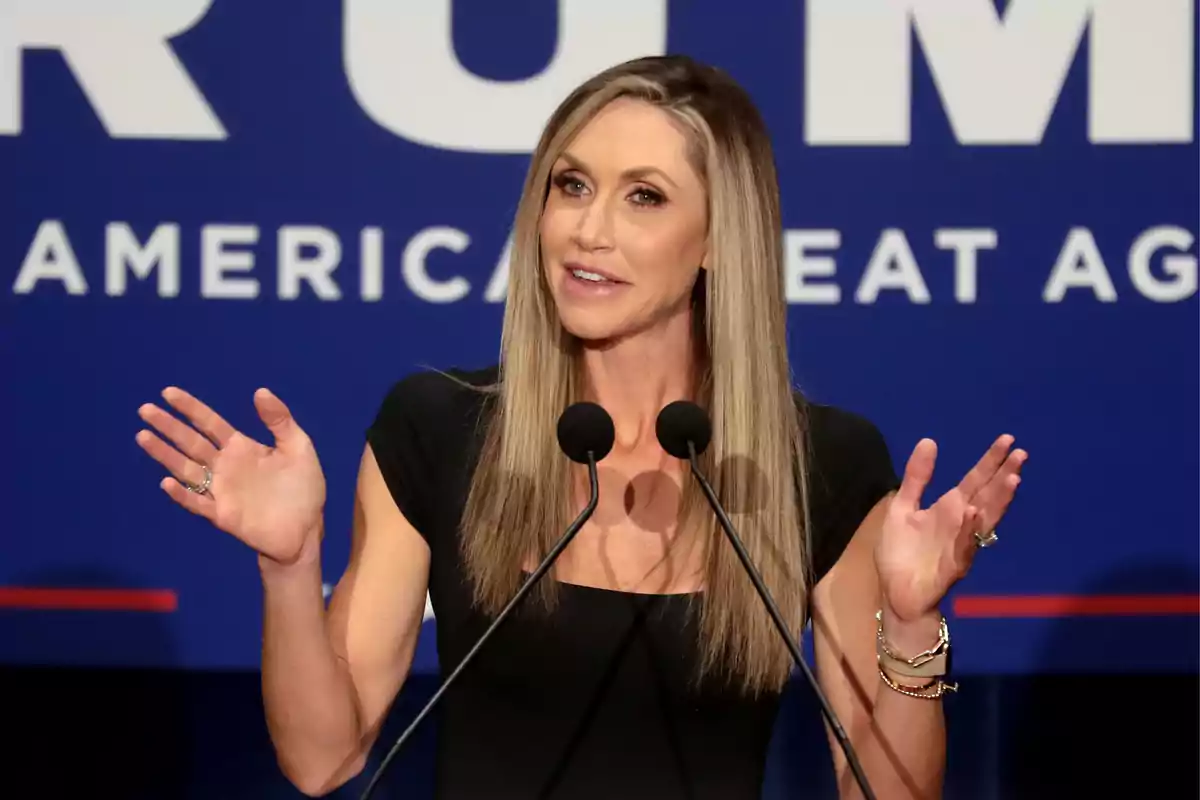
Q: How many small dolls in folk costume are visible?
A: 0